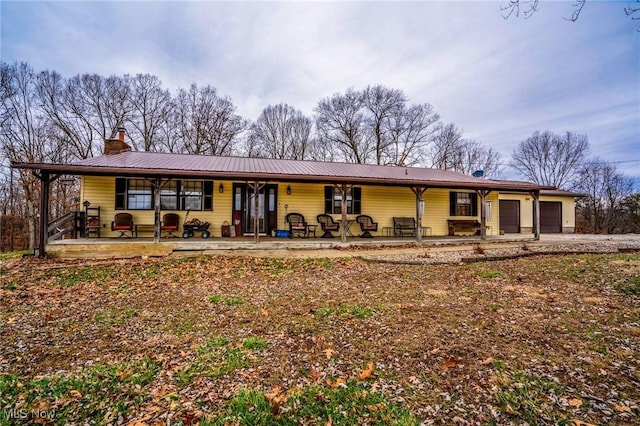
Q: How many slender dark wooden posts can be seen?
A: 7